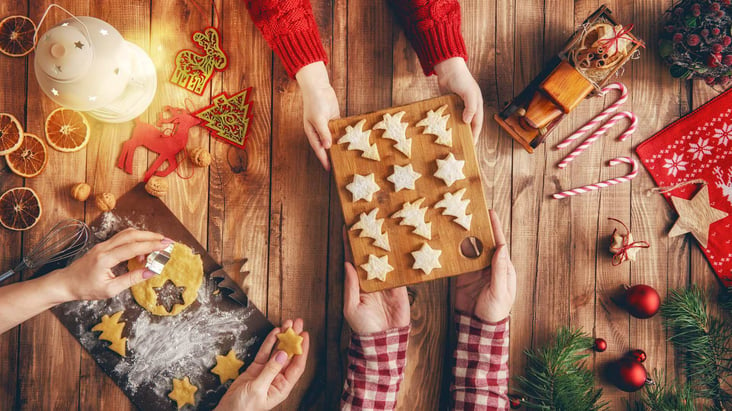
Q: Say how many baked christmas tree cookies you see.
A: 6